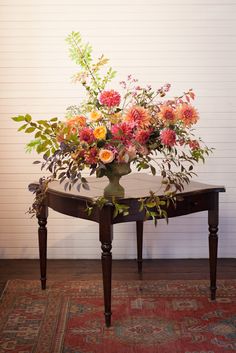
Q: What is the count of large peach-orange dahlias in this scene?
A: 3